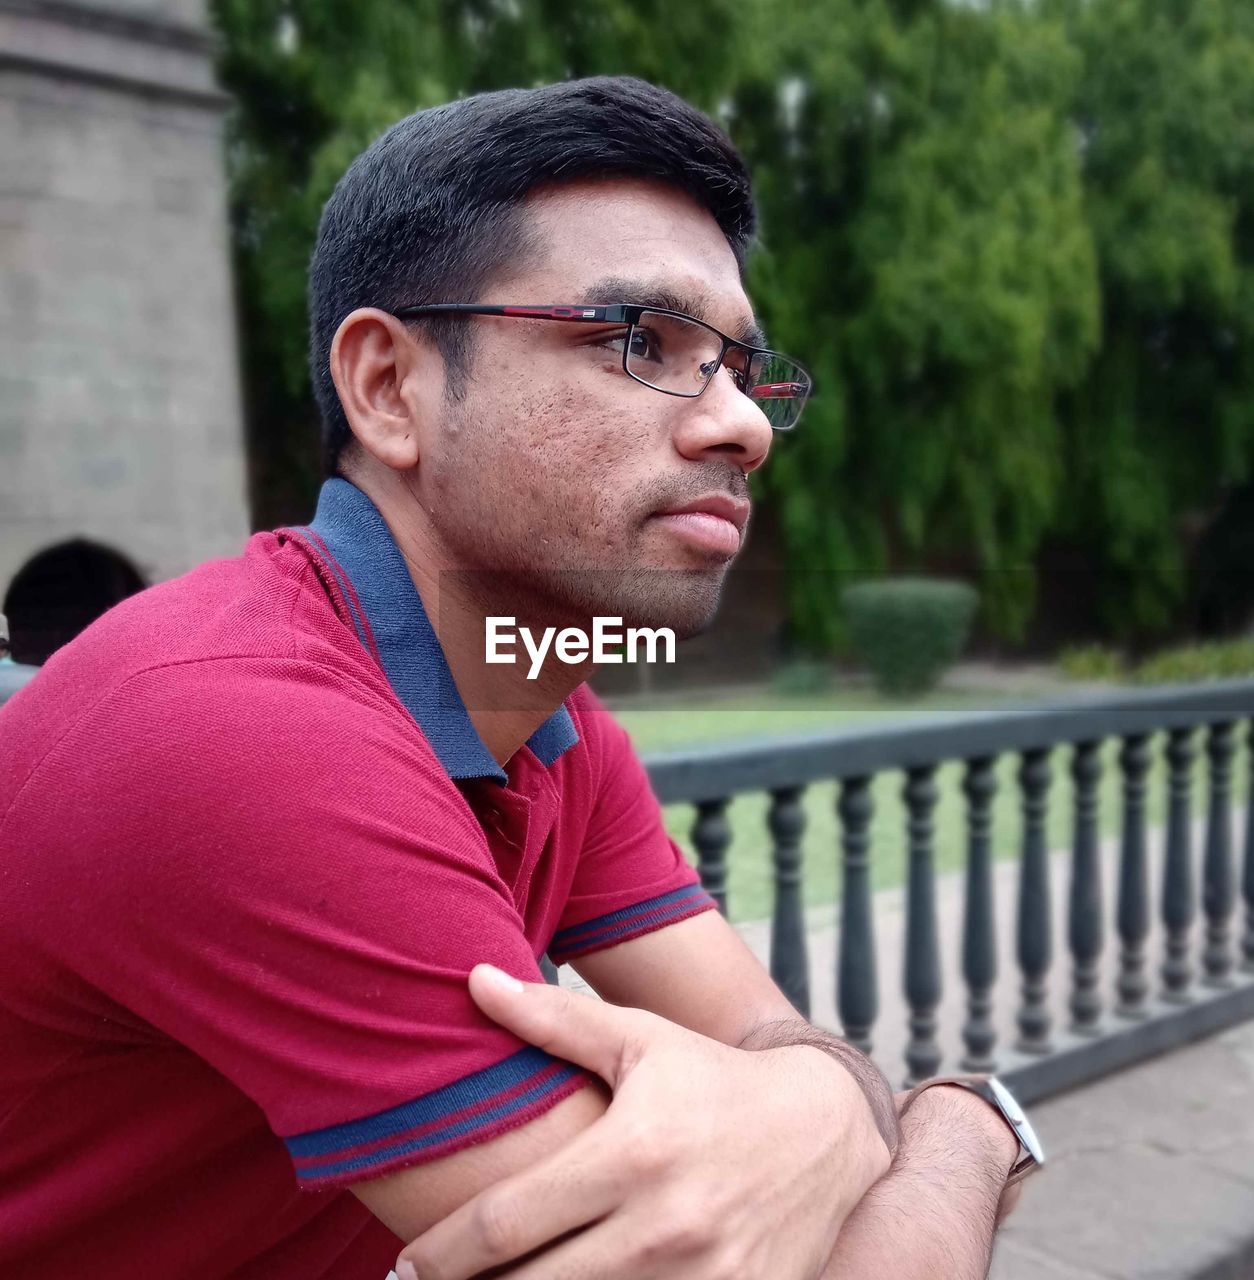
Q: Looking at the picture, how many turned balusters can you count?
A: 11